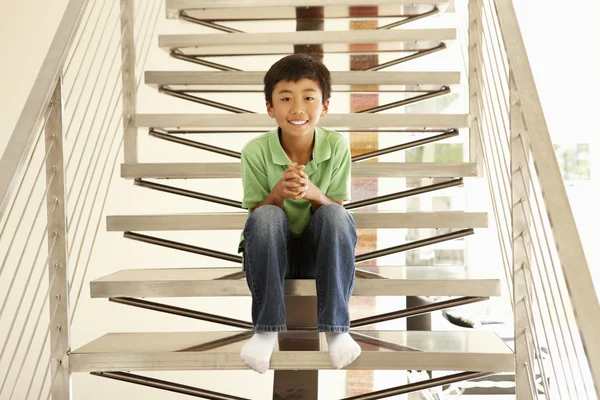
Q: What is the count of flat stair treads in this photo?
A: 8